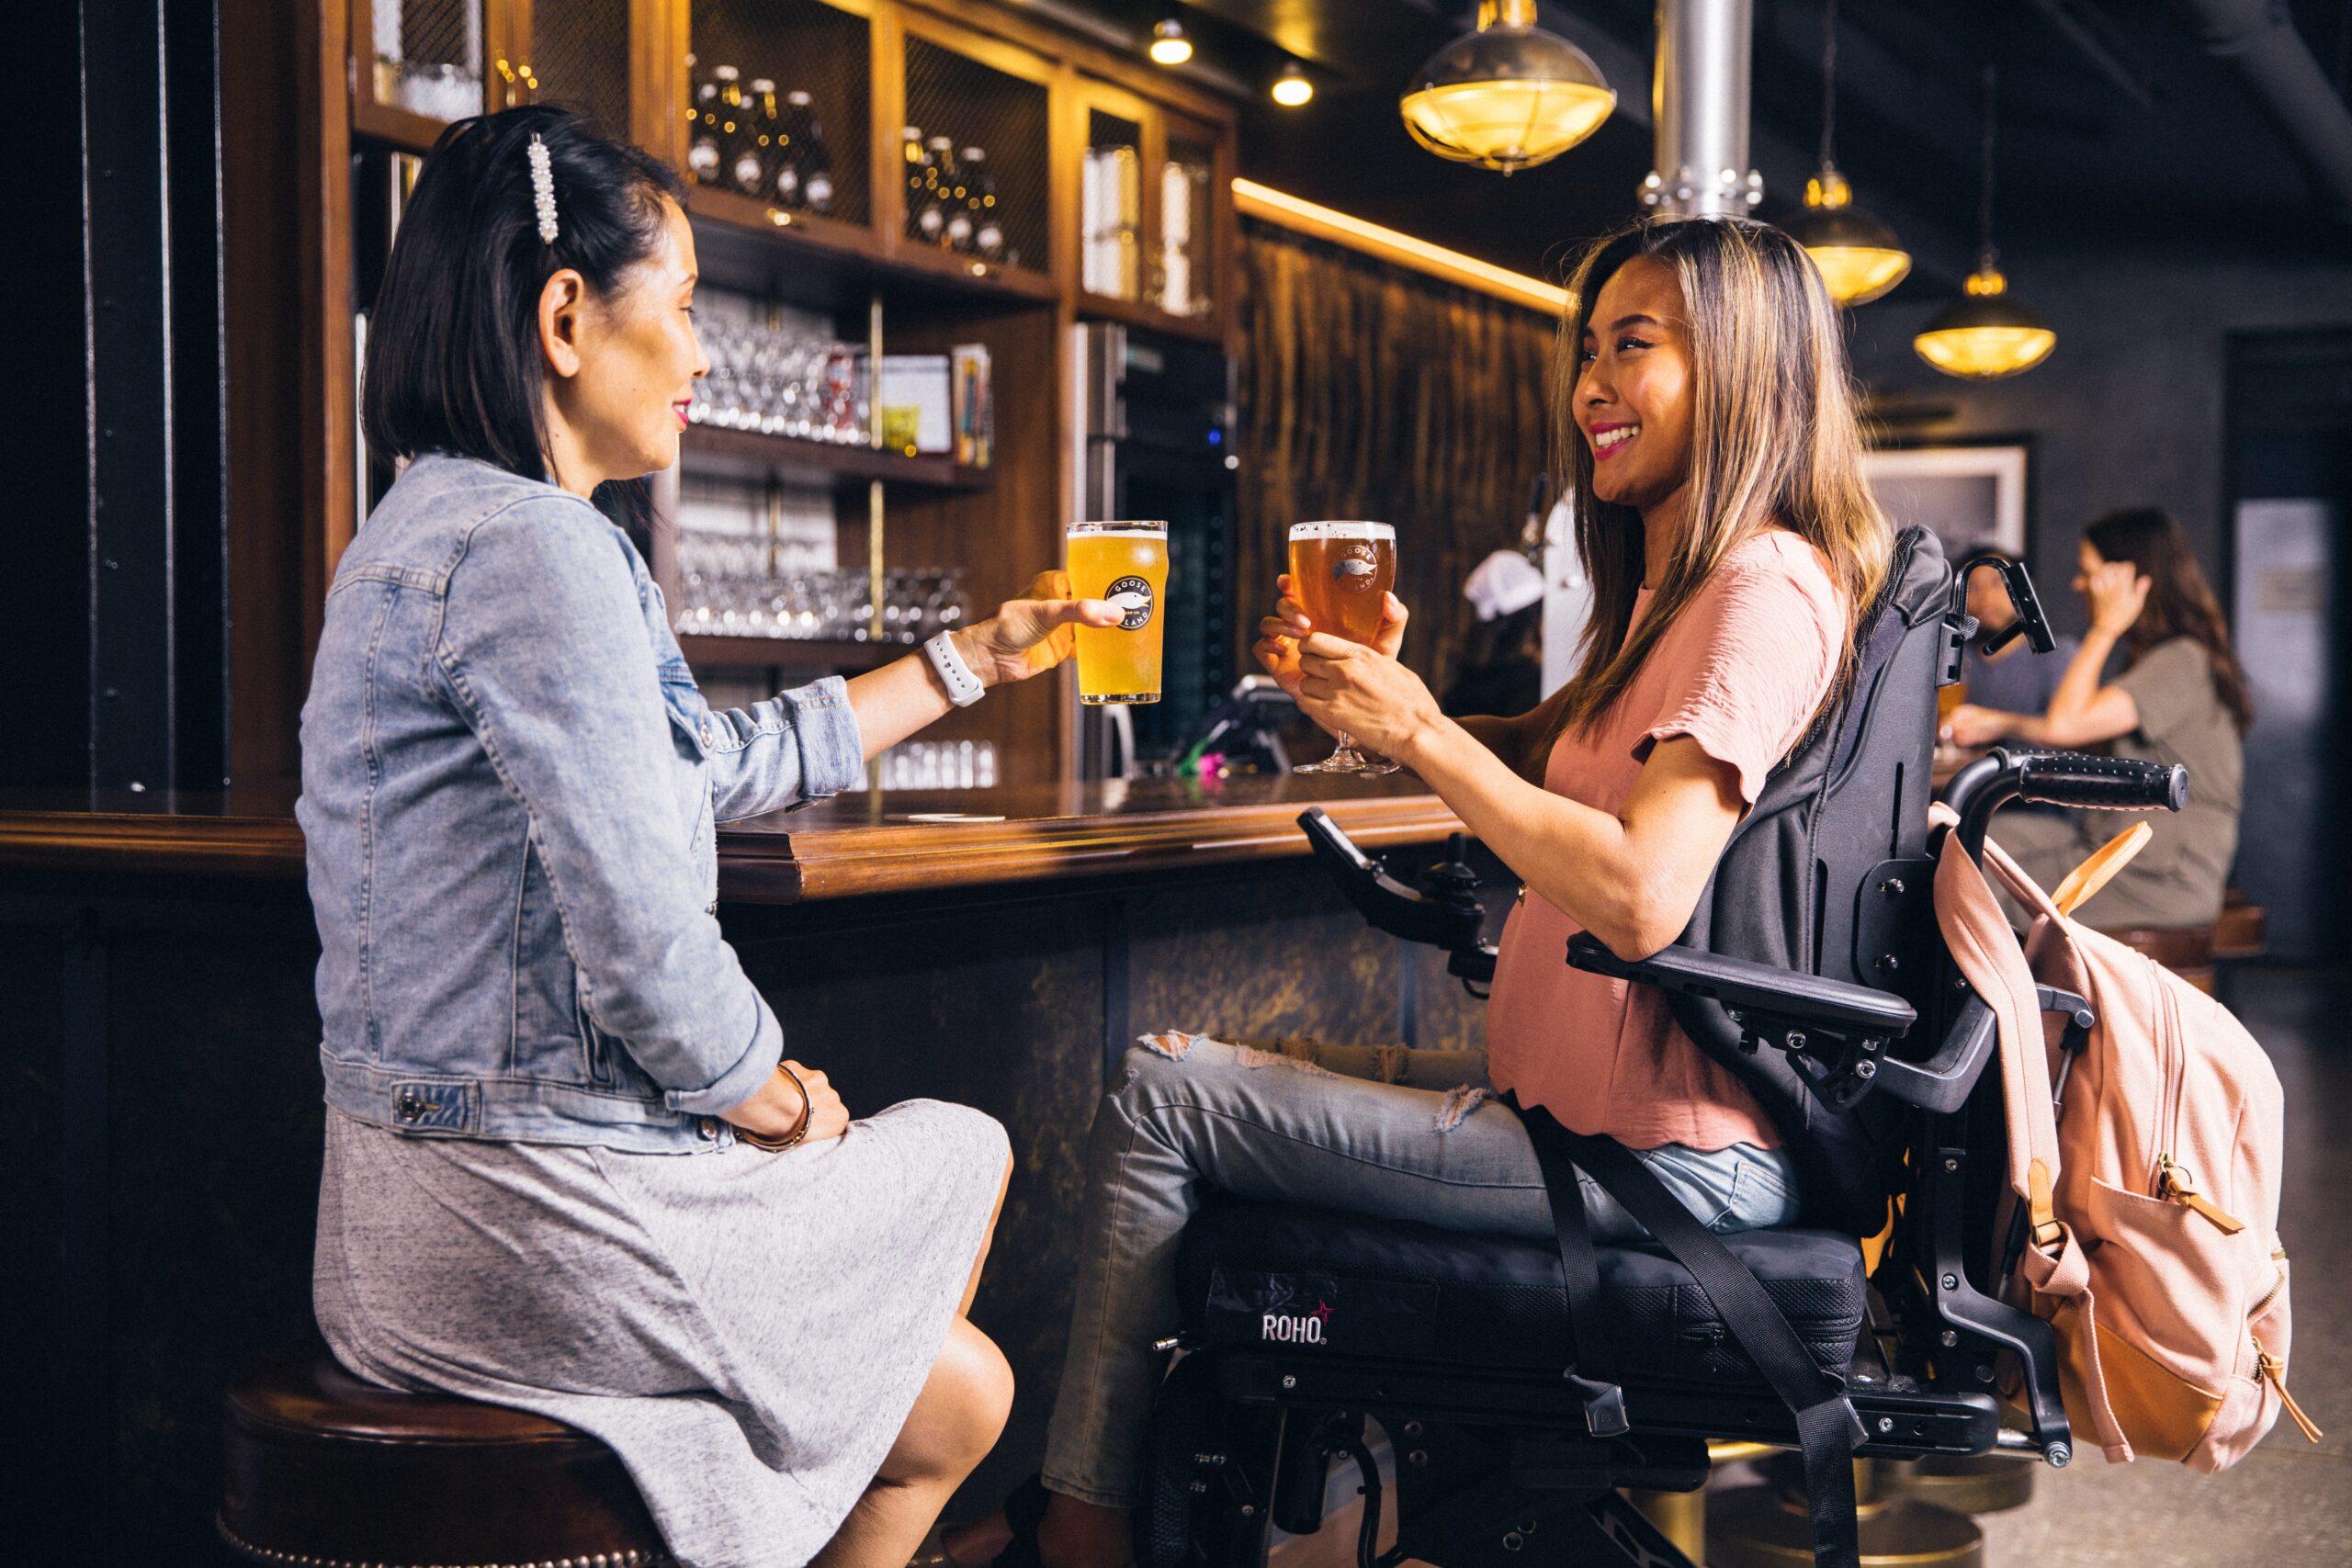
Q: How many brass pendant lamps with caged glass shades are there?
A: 3